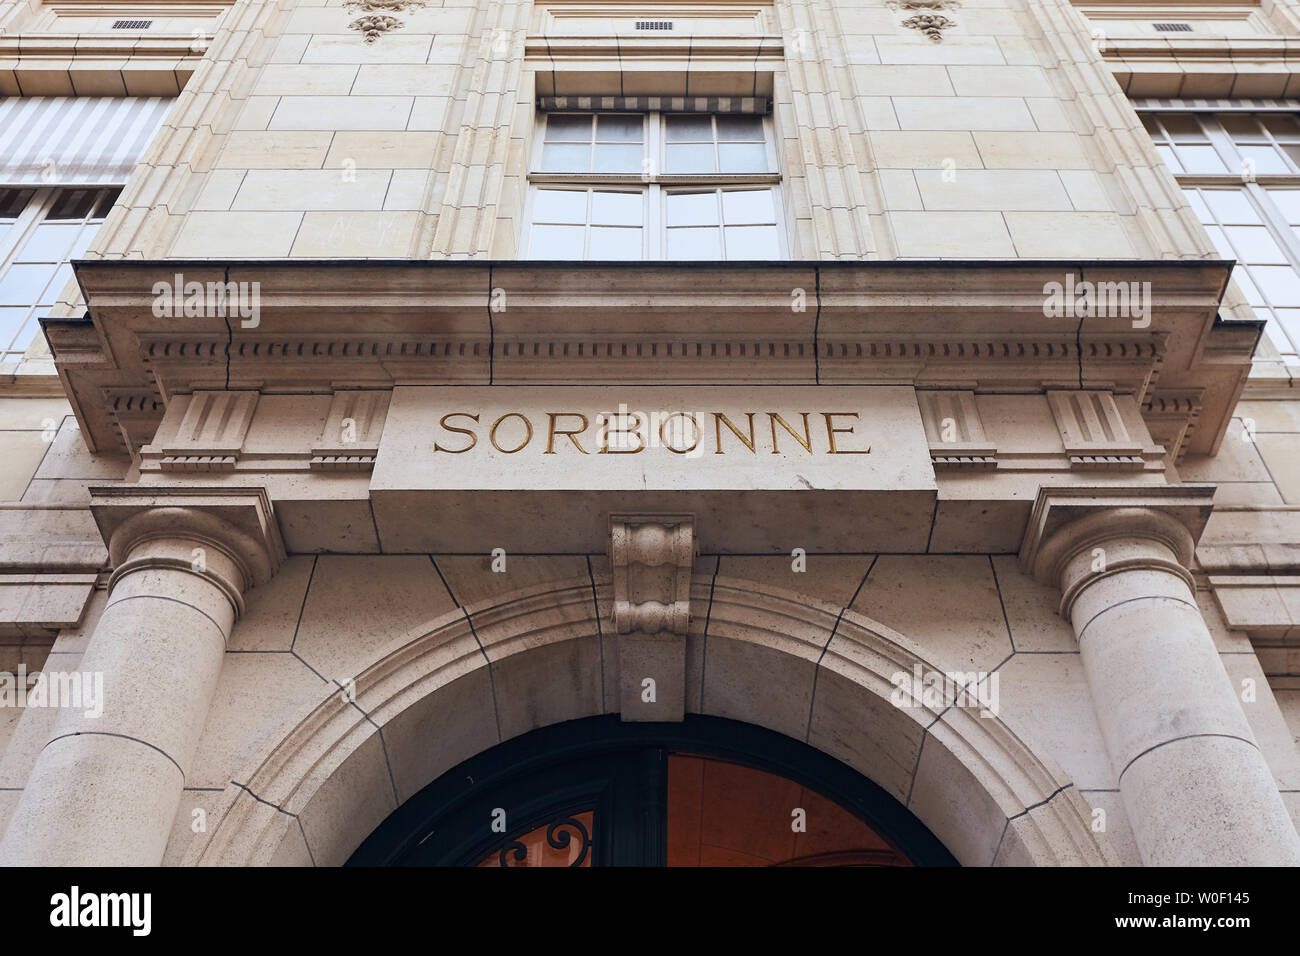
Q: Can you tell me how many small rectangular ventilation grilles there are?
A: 3